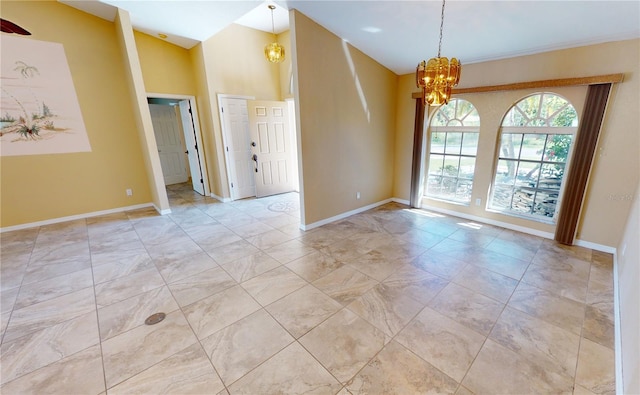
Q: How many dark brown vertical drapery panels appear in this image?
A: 2